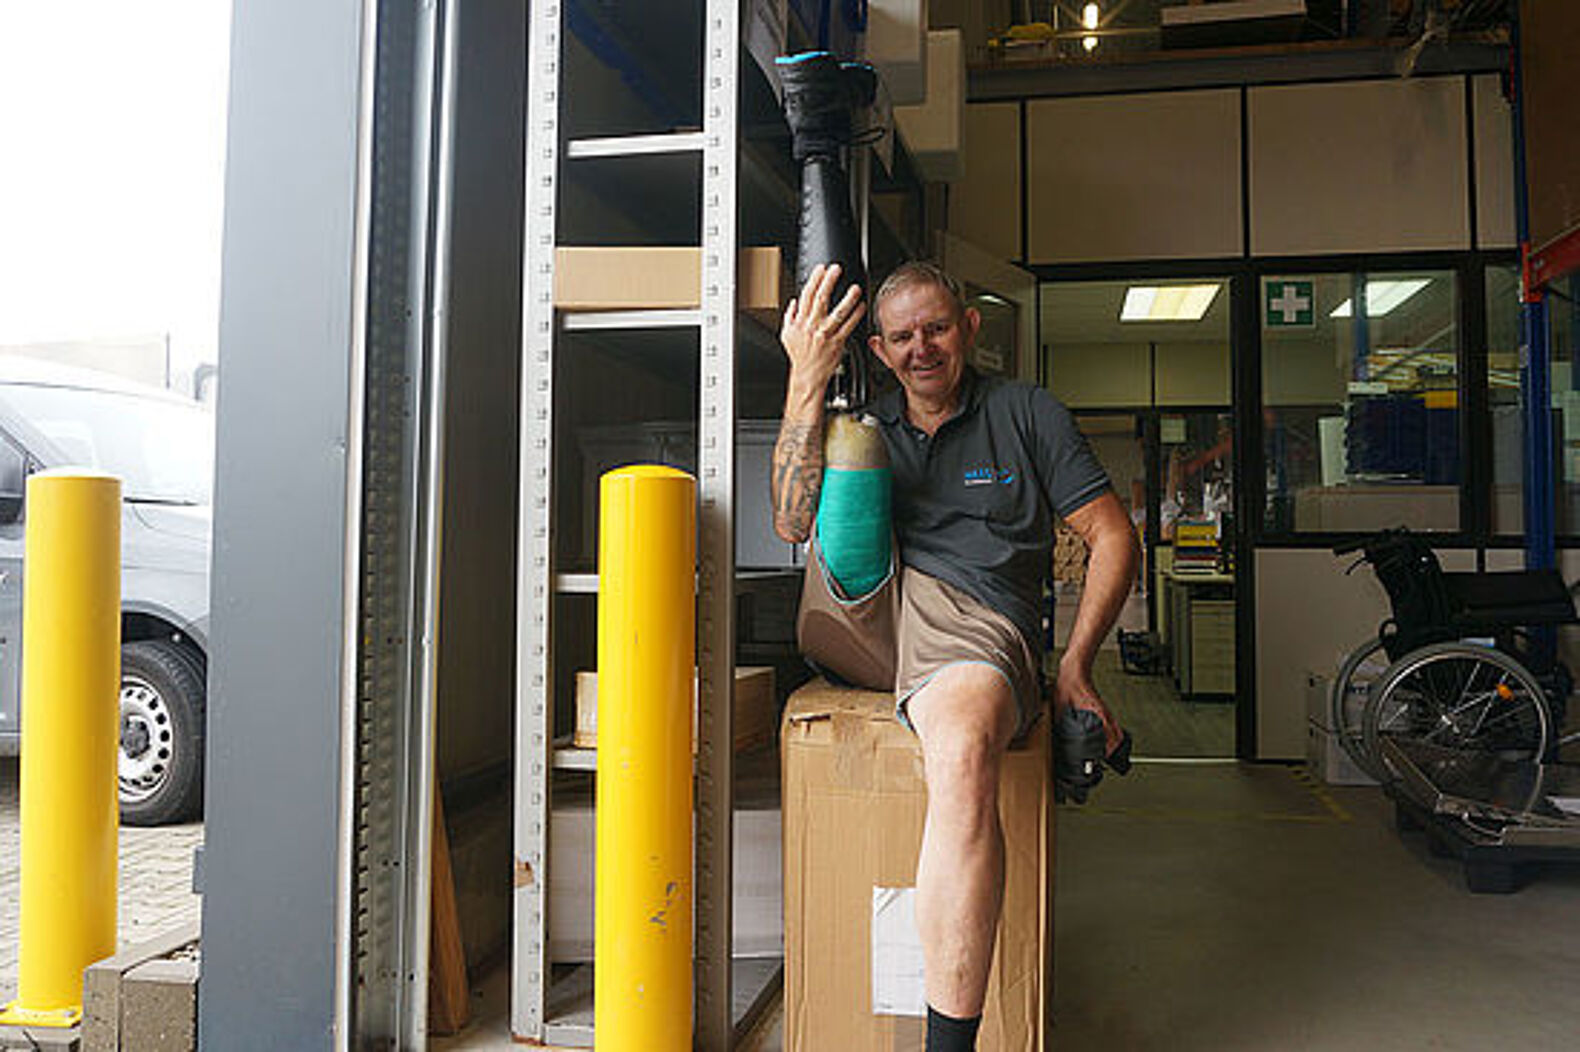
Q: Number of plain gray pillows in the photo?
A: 0